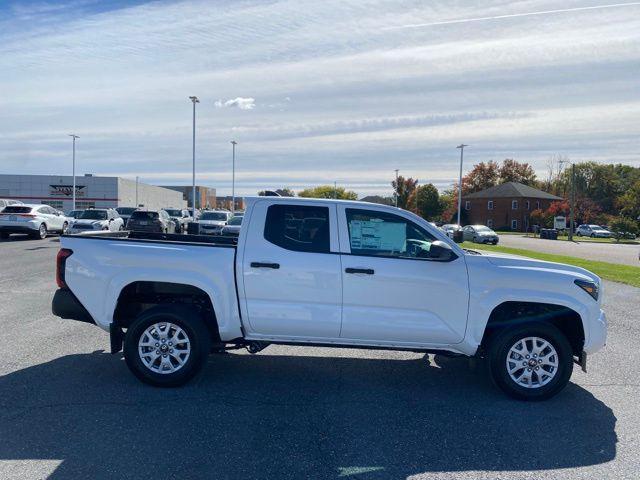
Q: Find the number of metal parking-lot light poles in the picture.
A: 5